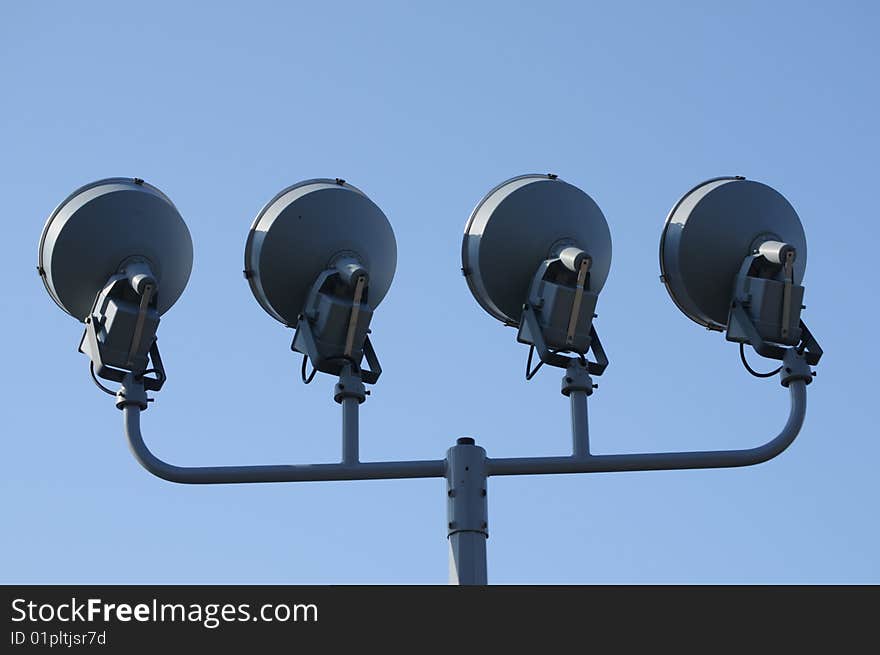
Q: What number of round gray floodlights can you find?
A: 4